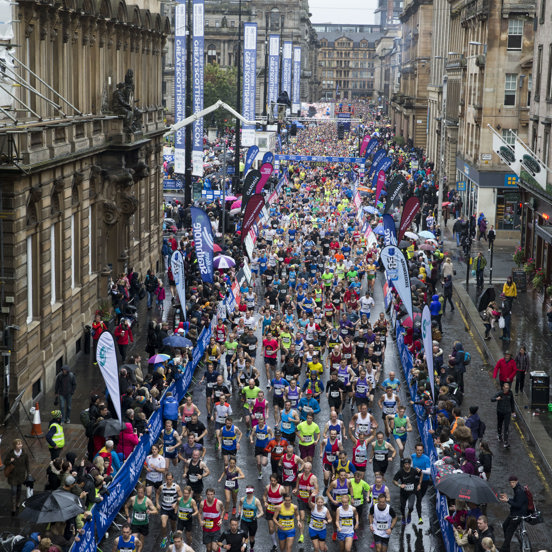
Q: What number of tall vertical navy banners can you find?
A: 6